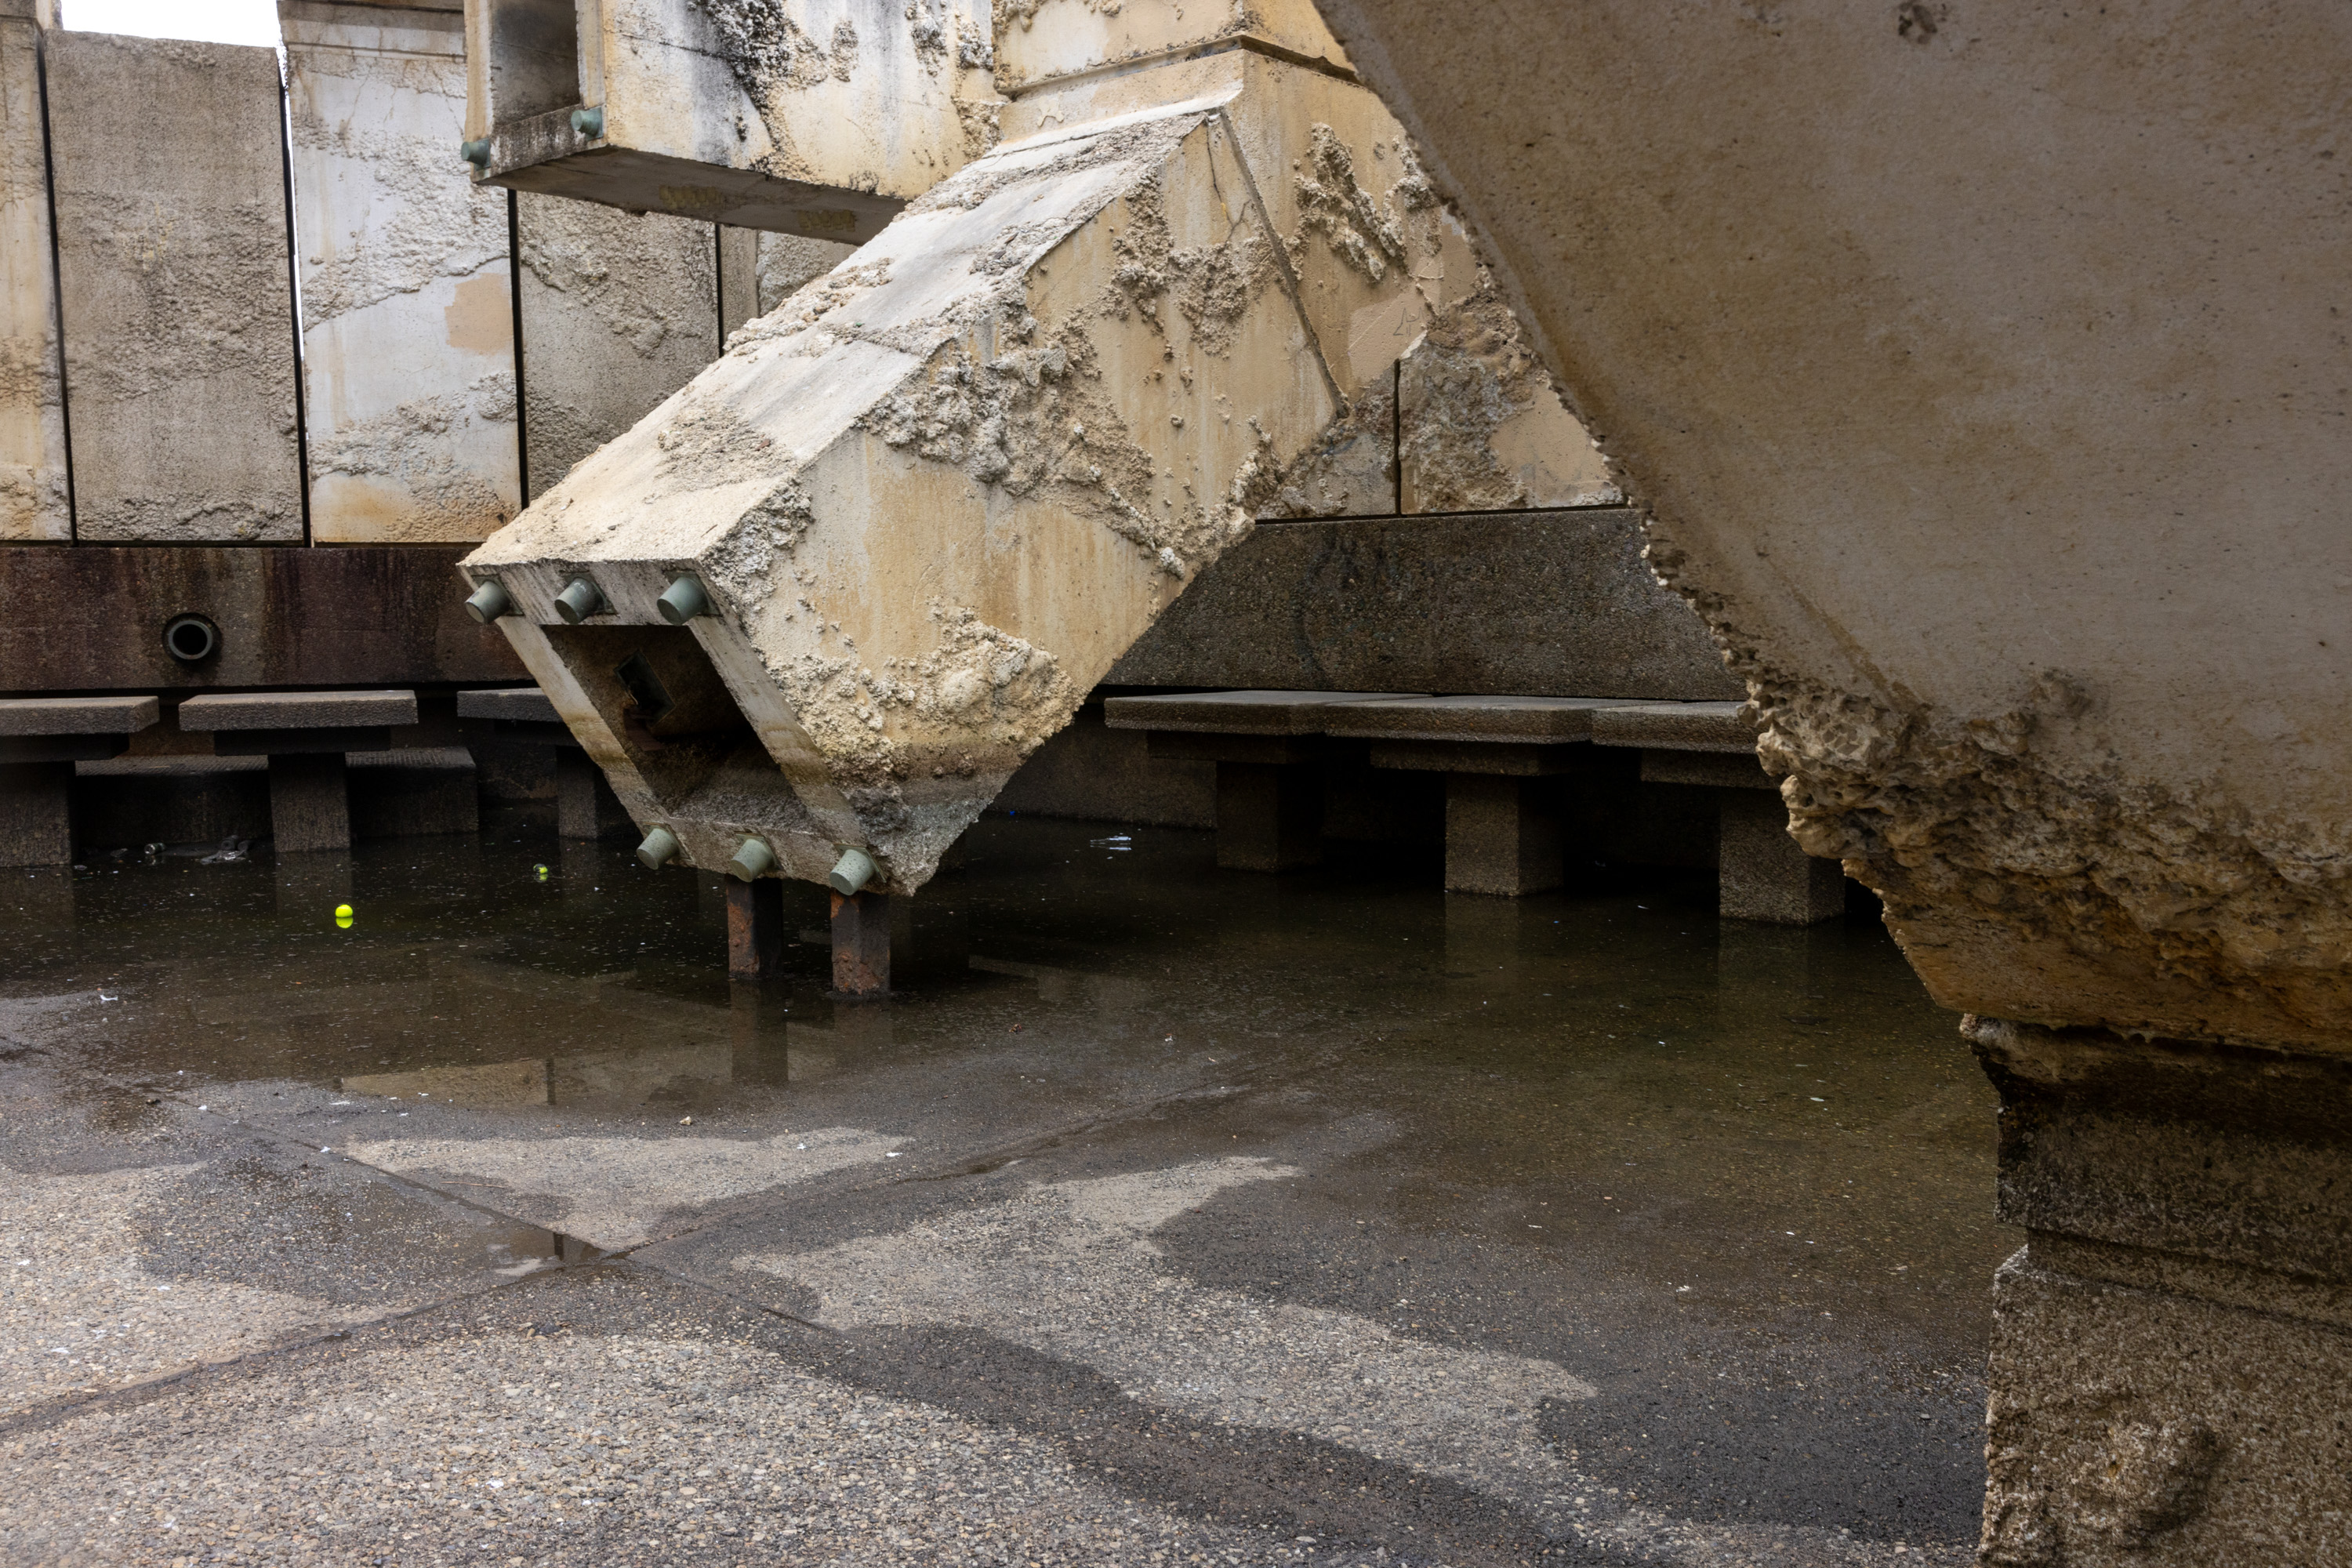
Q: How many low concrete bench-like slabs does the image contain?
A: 6